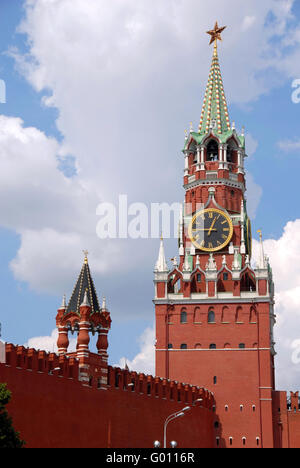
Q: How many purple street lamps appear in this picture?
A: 0